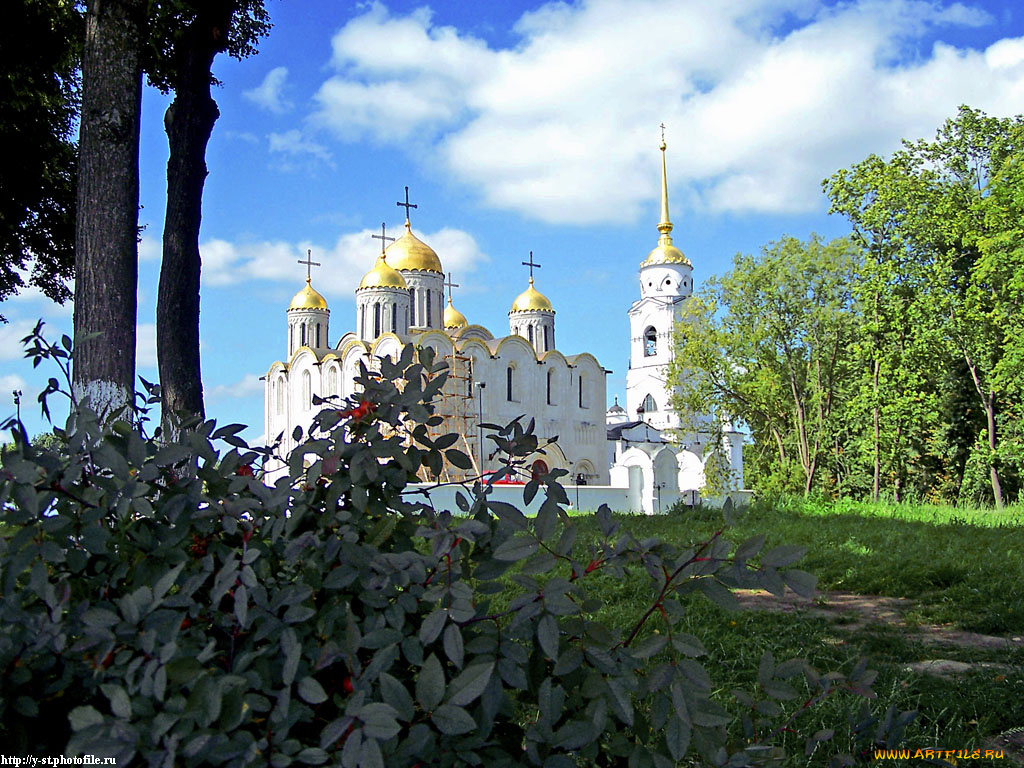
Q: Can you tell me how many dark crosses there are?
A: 5